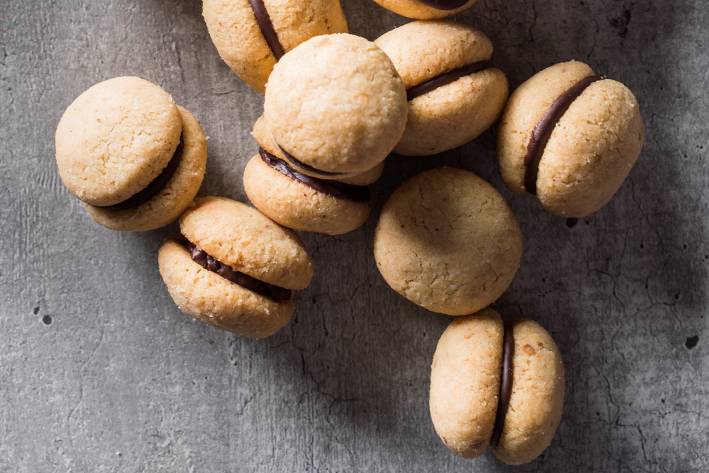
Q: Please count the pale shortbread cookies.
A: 10